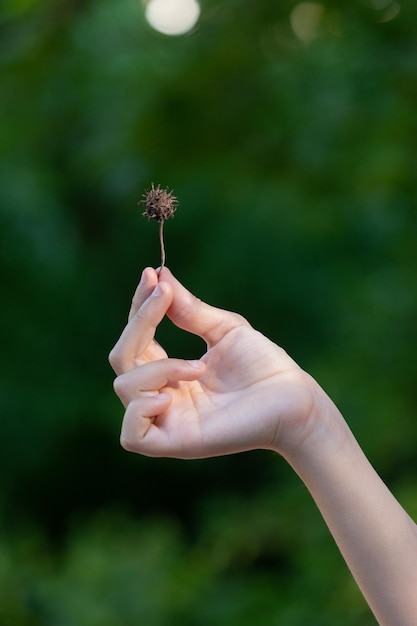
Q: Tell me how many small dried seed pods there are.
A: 1